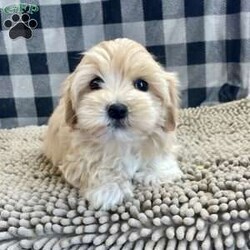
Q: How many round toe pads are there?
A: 4